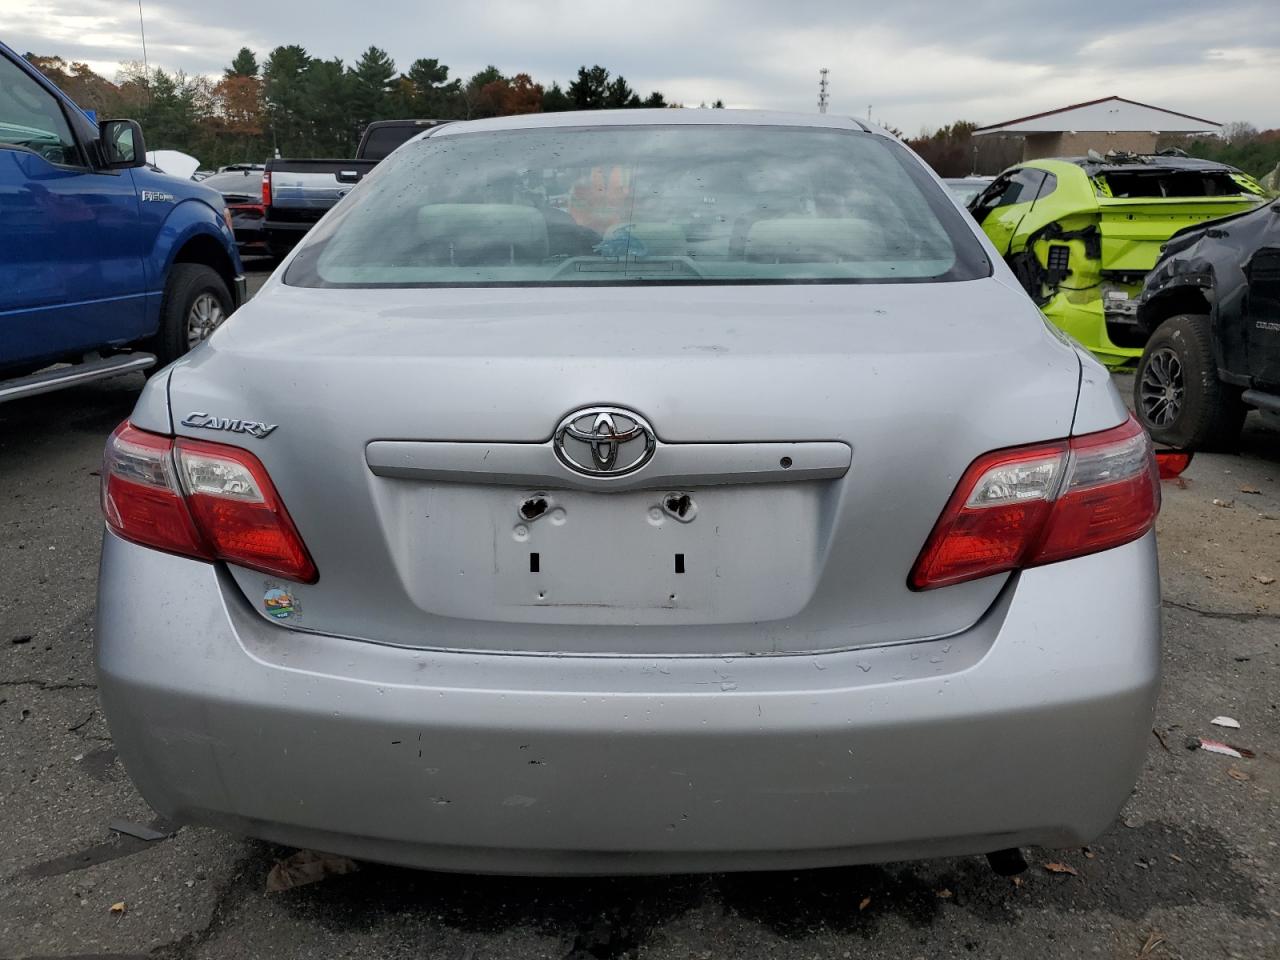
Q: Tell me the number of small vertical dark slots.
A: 2